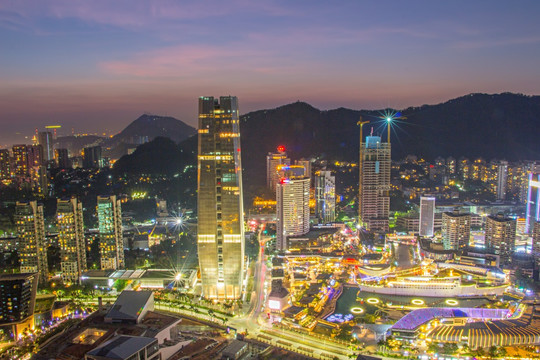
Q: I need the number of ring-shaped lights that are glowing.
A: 4